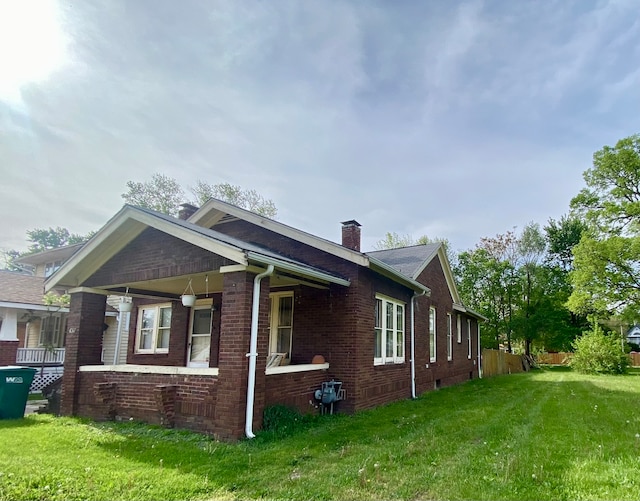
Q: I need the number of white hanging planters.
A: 2